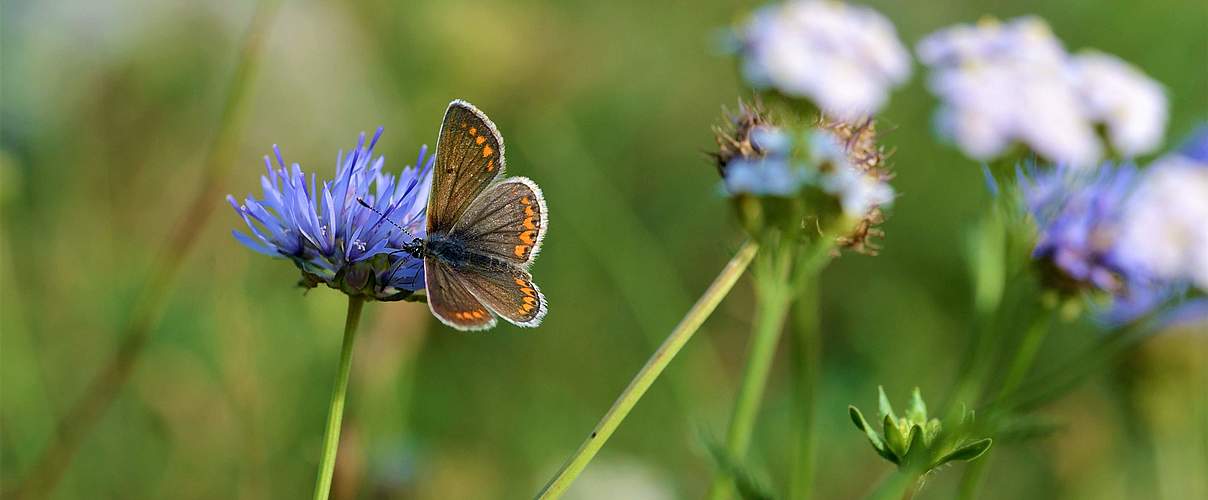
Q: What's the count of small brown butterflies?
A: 1